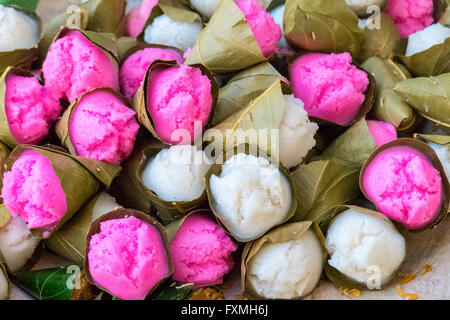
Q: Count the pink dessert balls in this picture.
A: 14